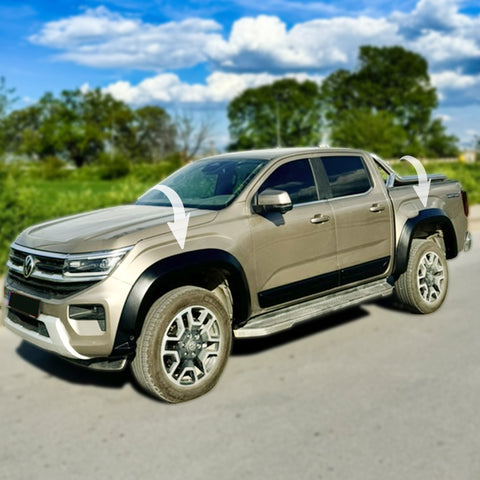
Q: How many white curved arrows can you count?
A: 2